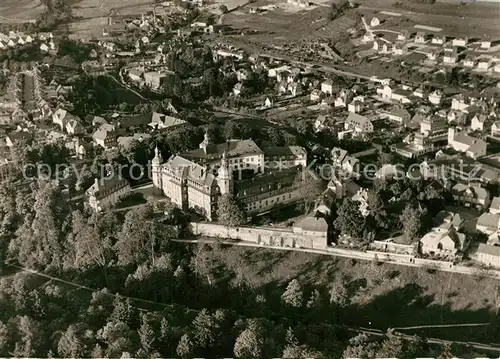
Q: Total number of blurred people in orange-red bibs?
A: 0